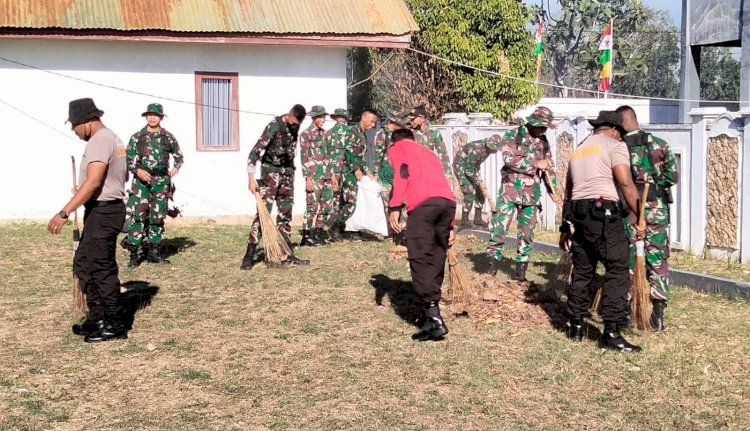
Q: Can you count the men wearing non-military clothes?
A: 3